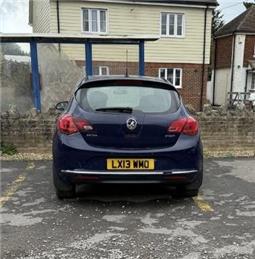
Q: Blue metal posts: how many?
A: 3